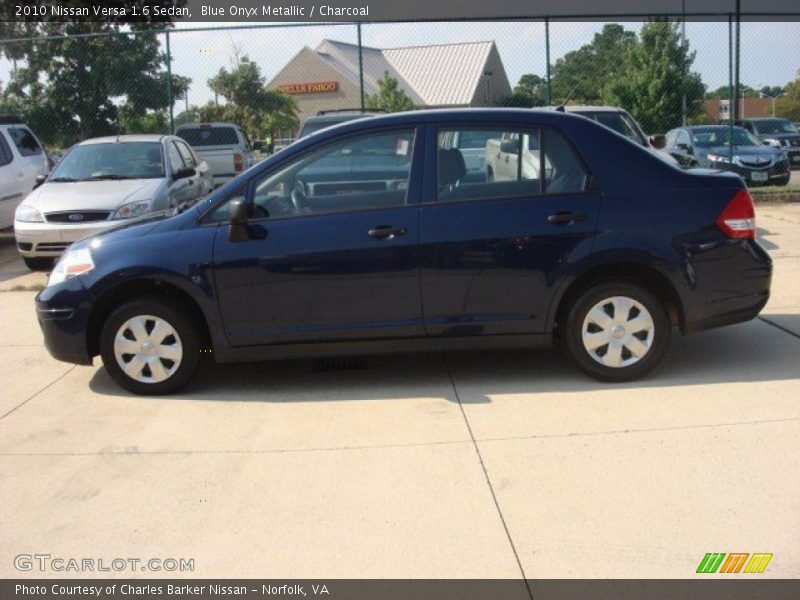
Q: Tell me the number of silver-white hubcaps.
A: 2